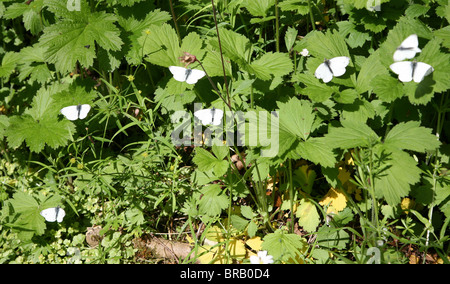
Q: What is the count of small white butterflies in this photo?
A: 7